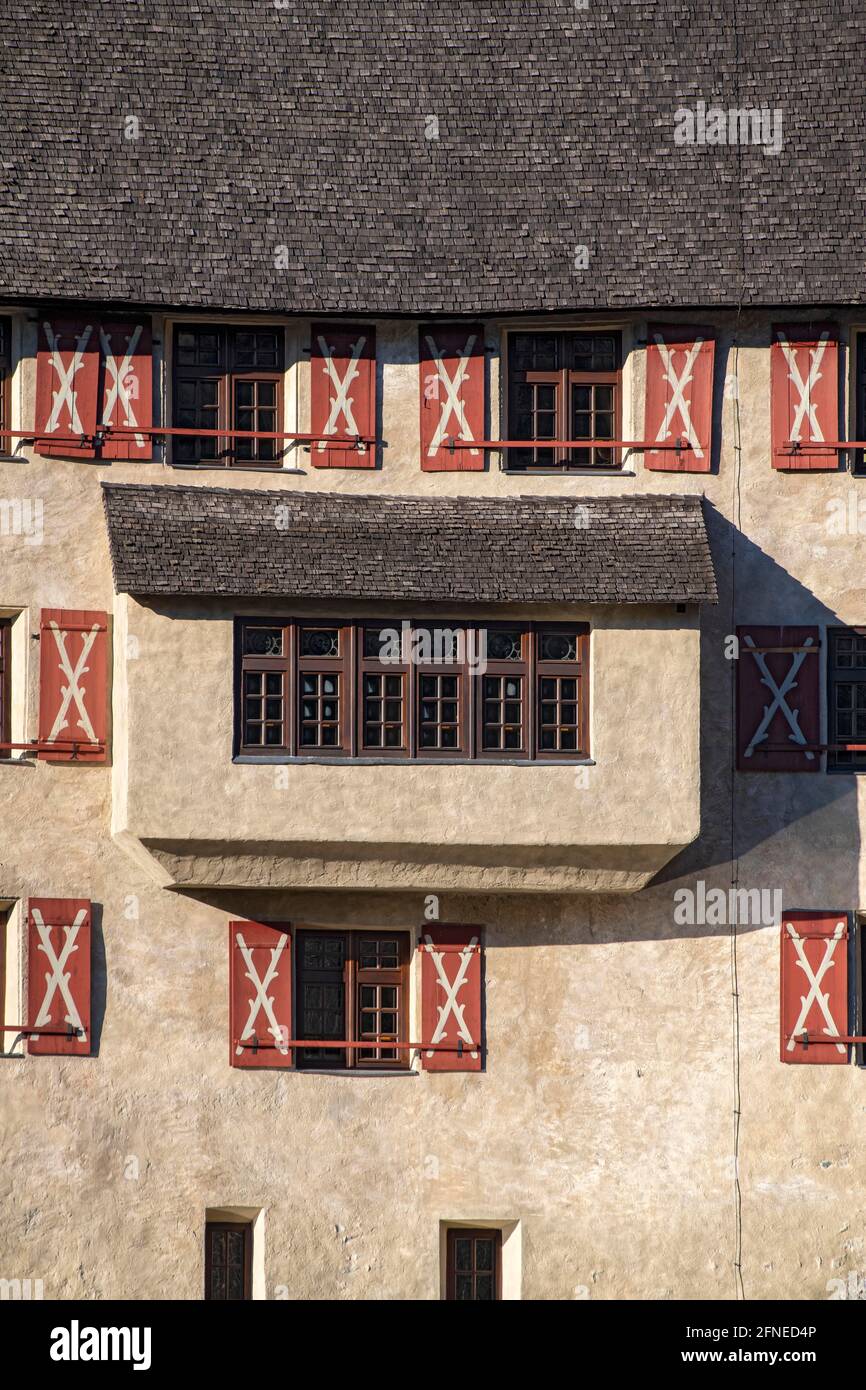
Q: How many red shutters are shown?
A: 12